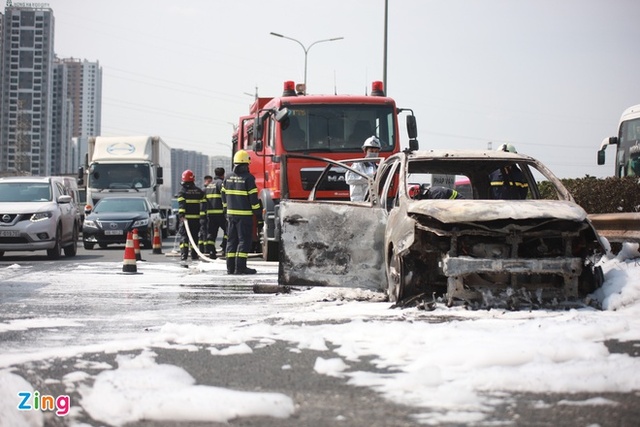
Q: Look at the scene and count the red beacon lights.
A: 2